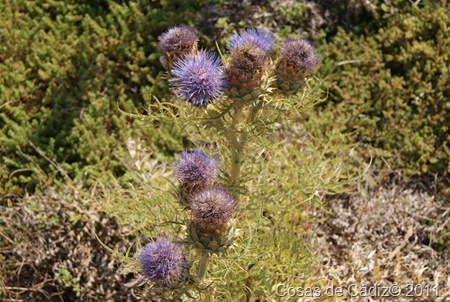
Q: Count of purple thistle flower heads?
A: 8